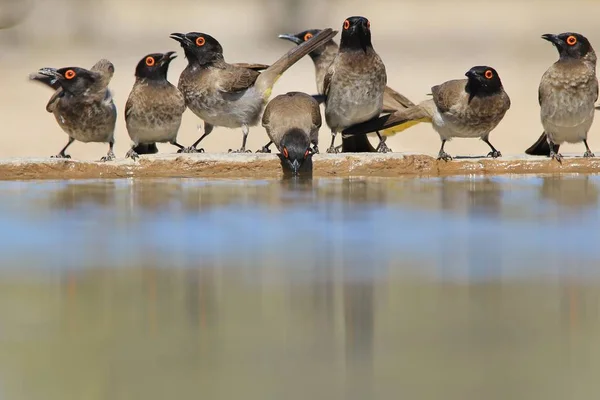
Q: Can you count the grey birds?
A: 8